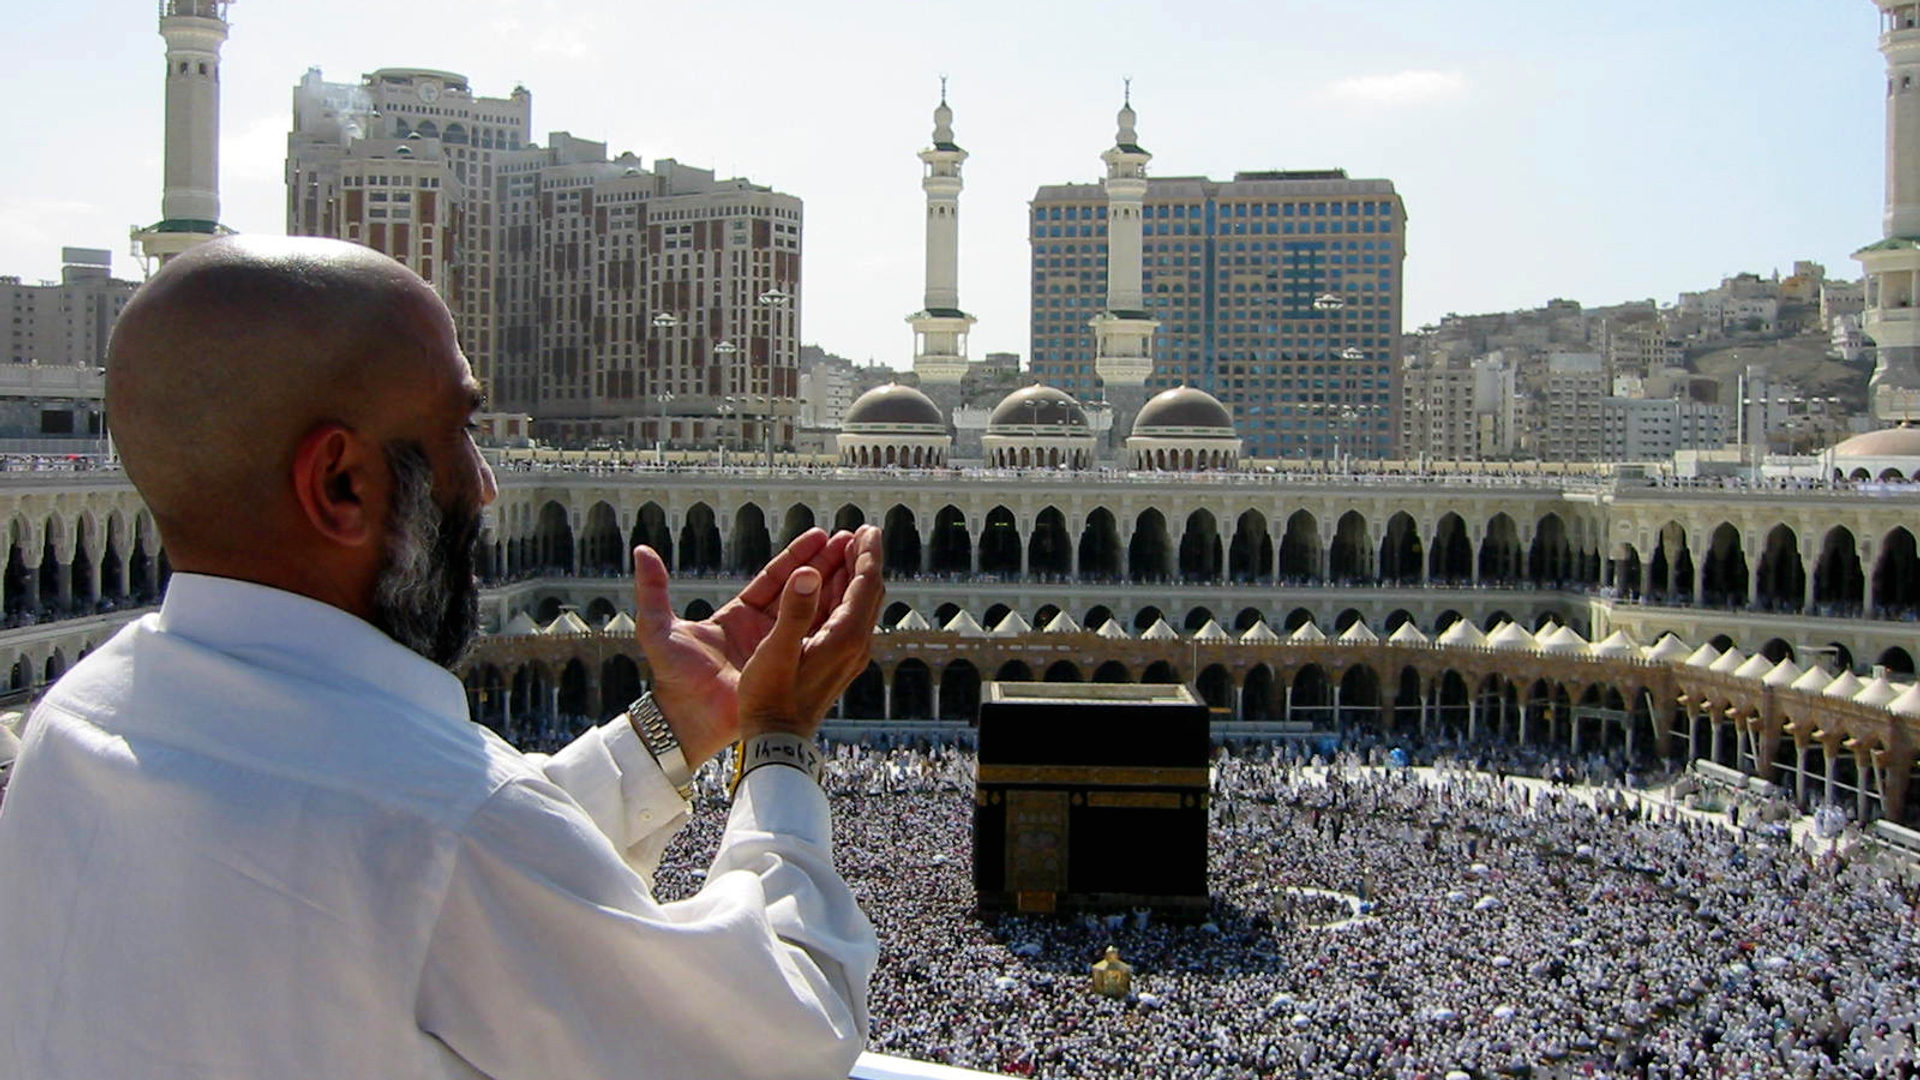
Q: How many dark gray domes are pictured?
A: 3